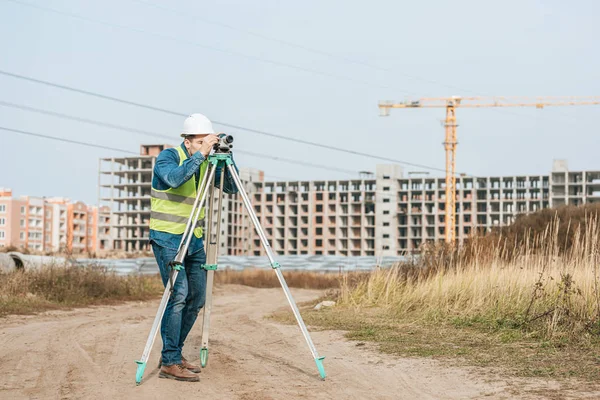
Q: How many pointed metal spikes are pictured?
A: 3